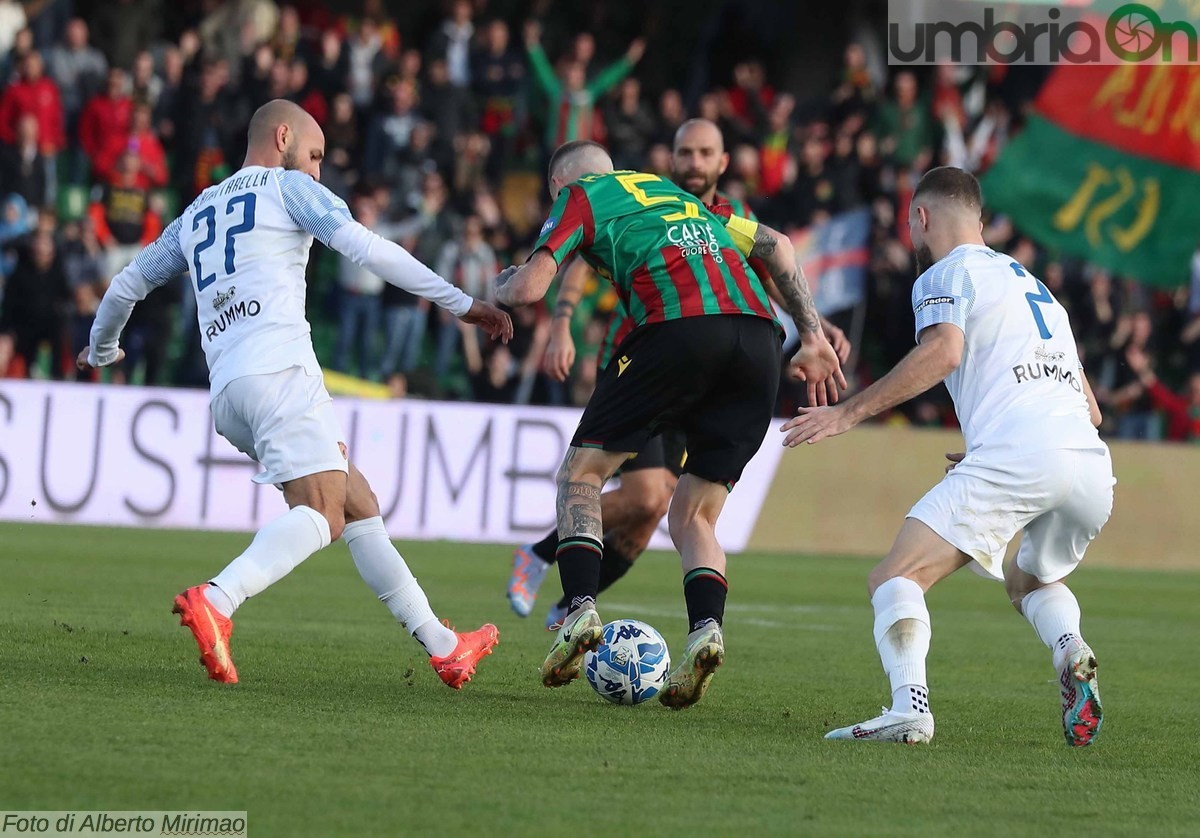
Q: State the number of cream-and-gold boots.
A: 2